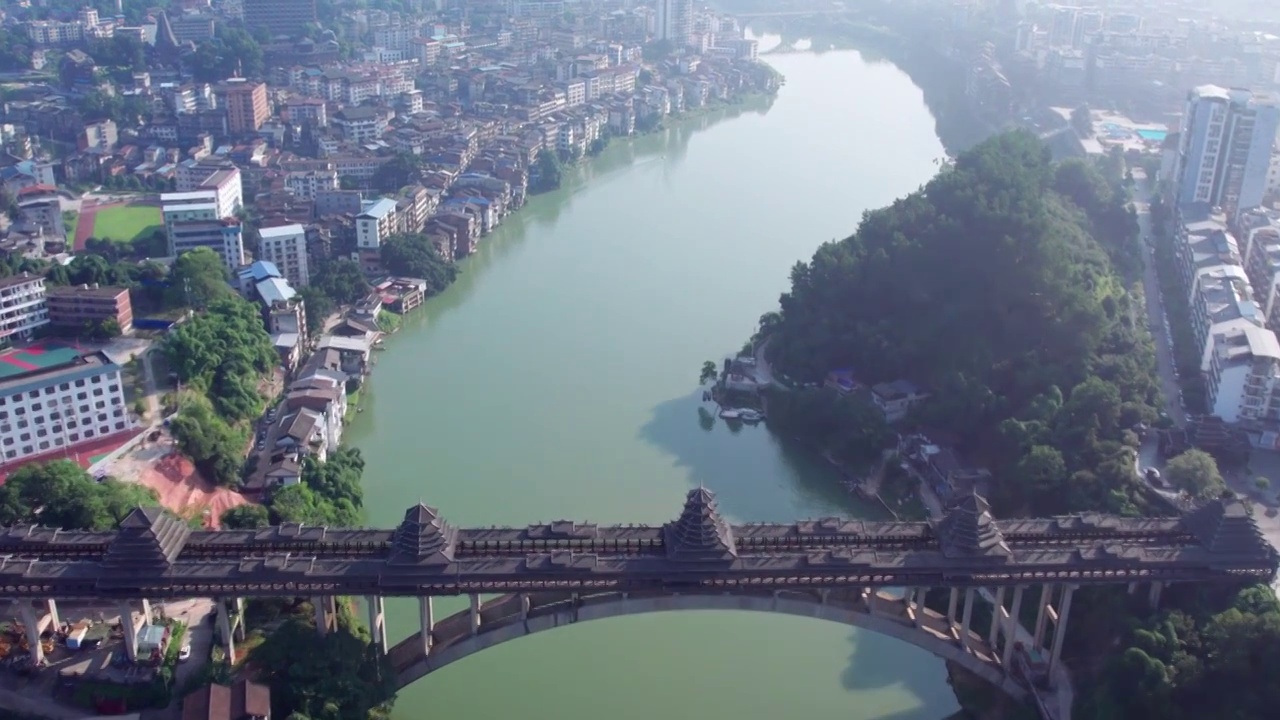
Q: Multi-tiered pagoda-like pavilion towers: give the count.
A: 5